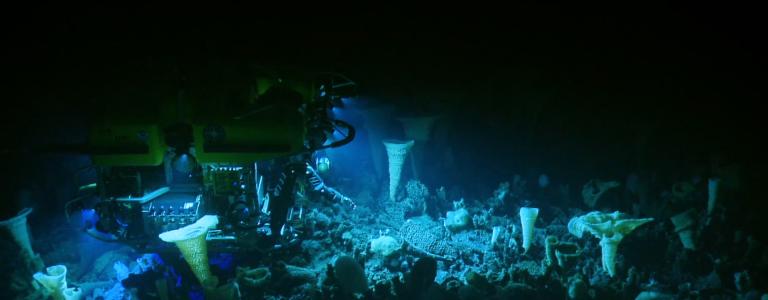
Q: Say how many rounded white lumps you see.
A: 2